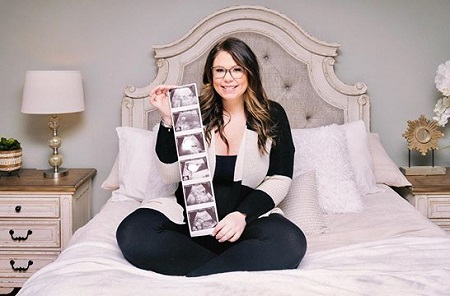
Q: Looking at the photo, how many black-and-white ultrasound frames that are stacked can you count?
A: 6